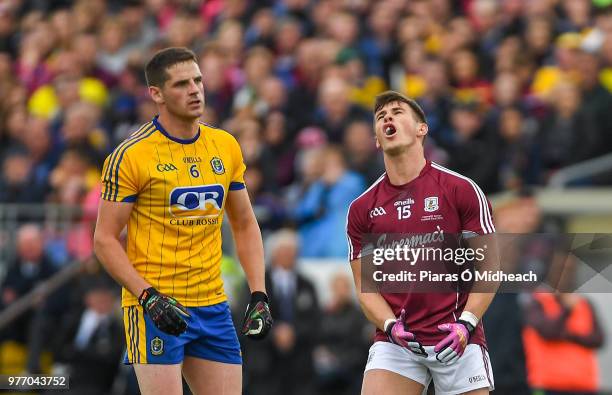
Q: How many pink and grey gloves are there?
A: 2